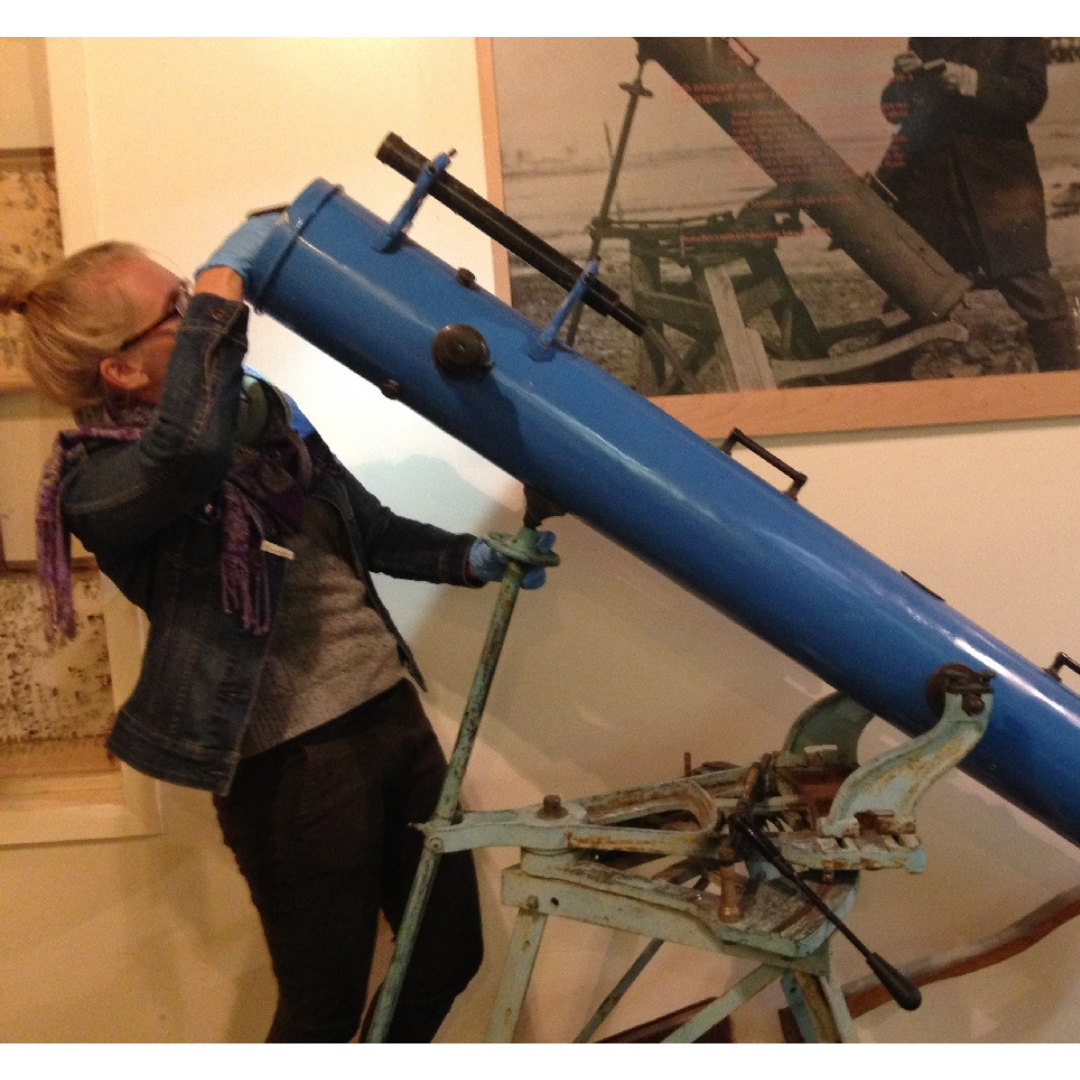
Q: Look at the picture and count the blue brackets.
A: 2